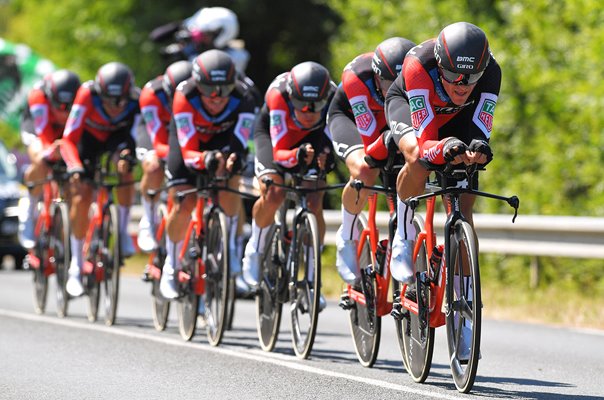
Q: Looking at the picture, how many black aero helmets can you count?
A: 7